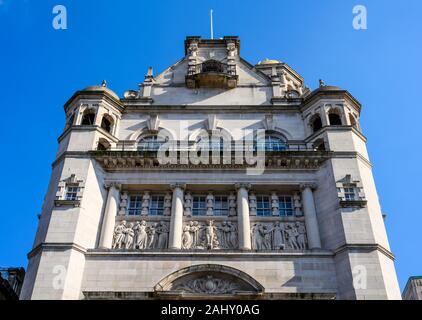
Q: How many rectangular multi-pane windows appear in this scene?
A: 8